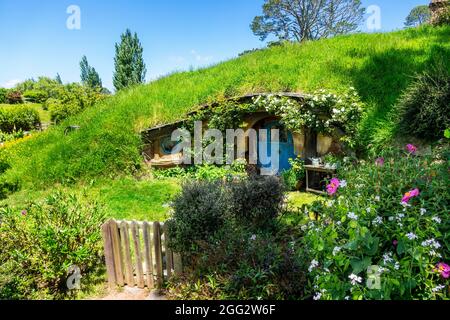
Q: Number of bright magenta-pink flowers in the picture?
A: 5